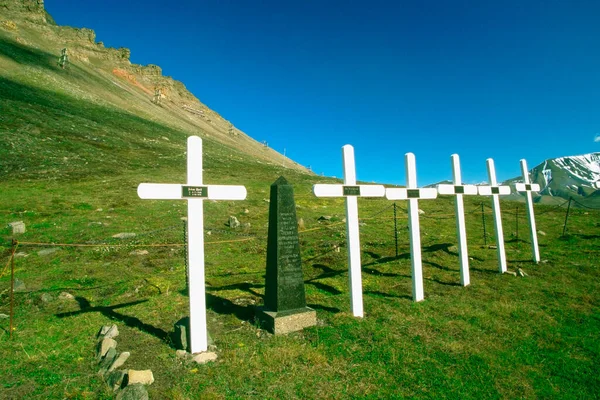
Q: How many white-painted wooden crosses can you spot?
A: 6